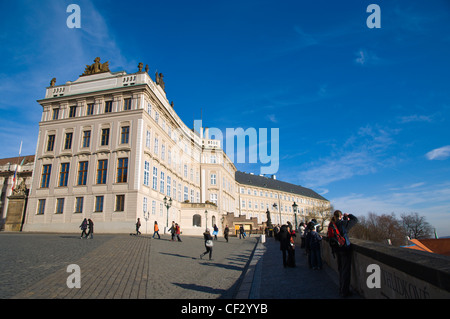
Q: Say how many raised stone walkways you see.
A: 1